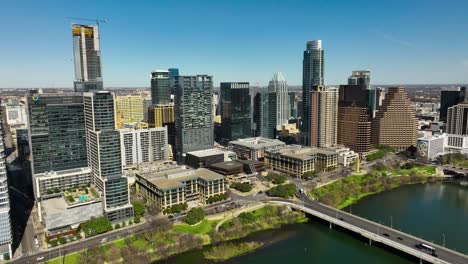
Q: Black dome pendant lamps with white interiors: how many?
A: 0